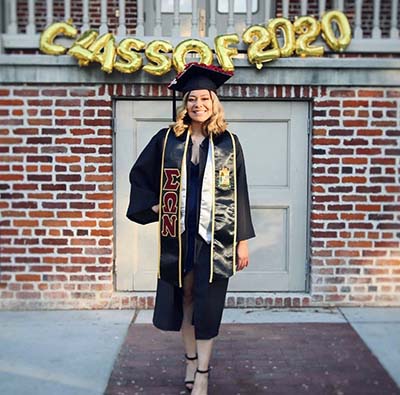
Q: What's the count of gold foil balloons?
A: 11